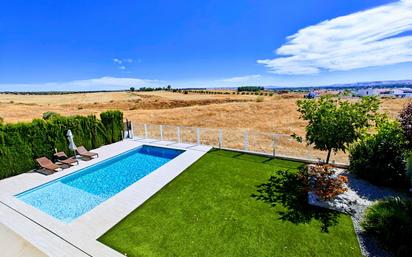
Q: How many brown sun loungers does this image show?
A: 3